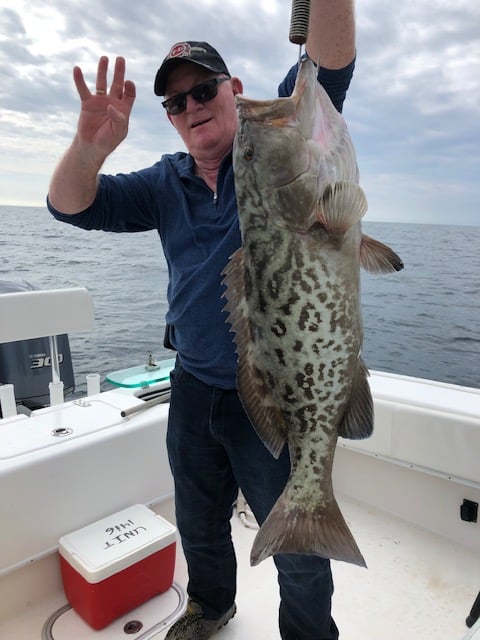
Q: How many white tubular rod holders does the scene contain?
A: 3